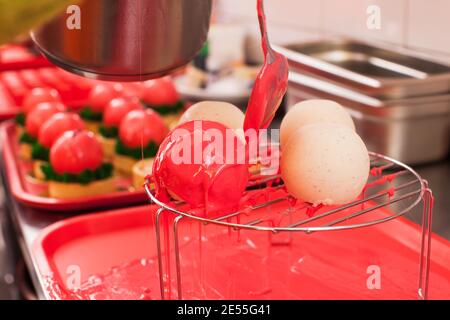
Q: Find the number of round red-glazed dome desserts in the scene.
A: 9